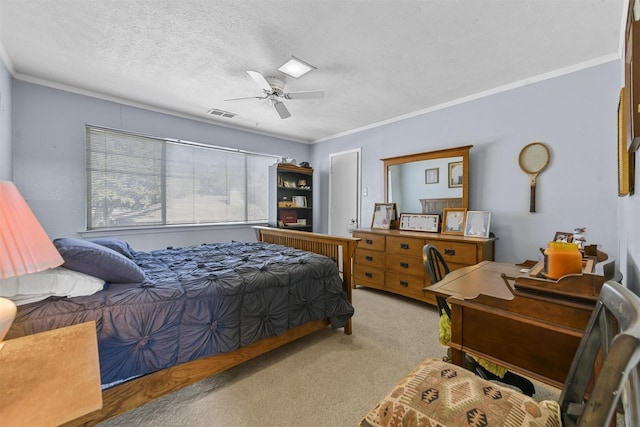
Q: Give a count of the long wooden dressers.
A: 1